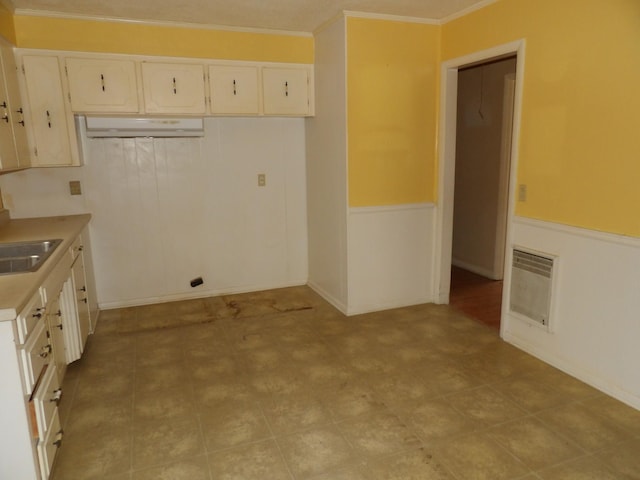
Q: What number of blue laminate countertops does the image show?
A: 0